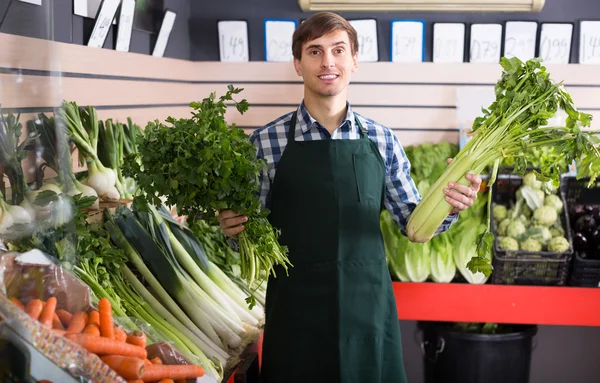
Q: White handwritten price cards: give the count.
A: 12